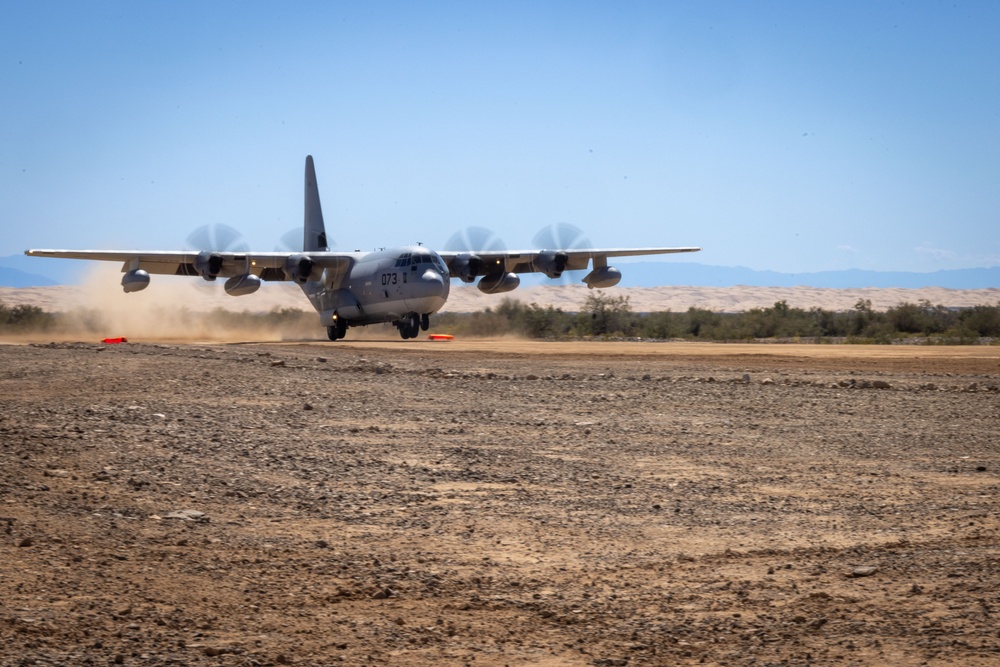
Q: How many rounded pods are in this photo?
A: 4